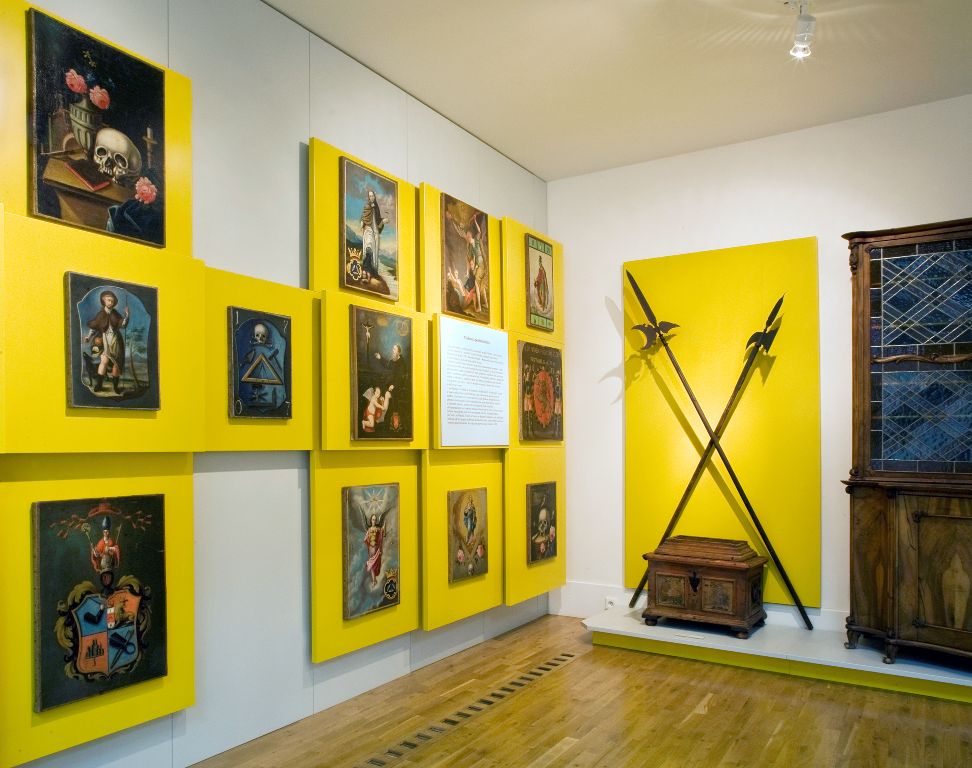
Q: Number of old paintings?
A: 12